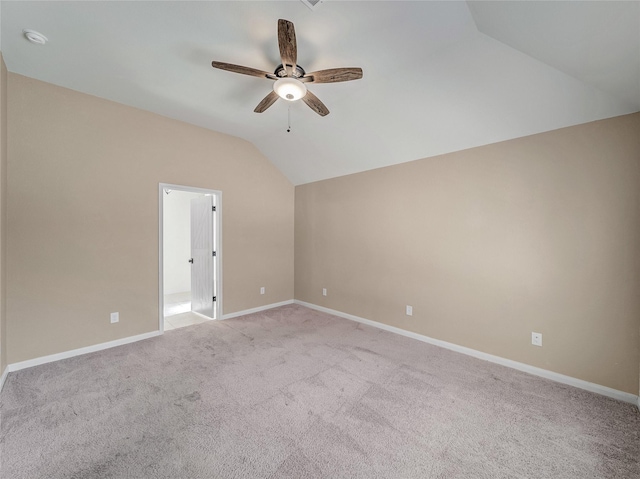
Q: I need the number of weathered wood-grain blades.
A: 5